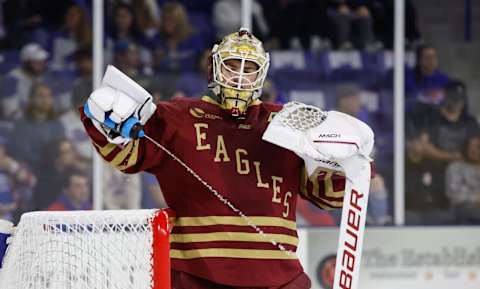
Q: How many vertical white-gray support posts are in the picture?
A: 3